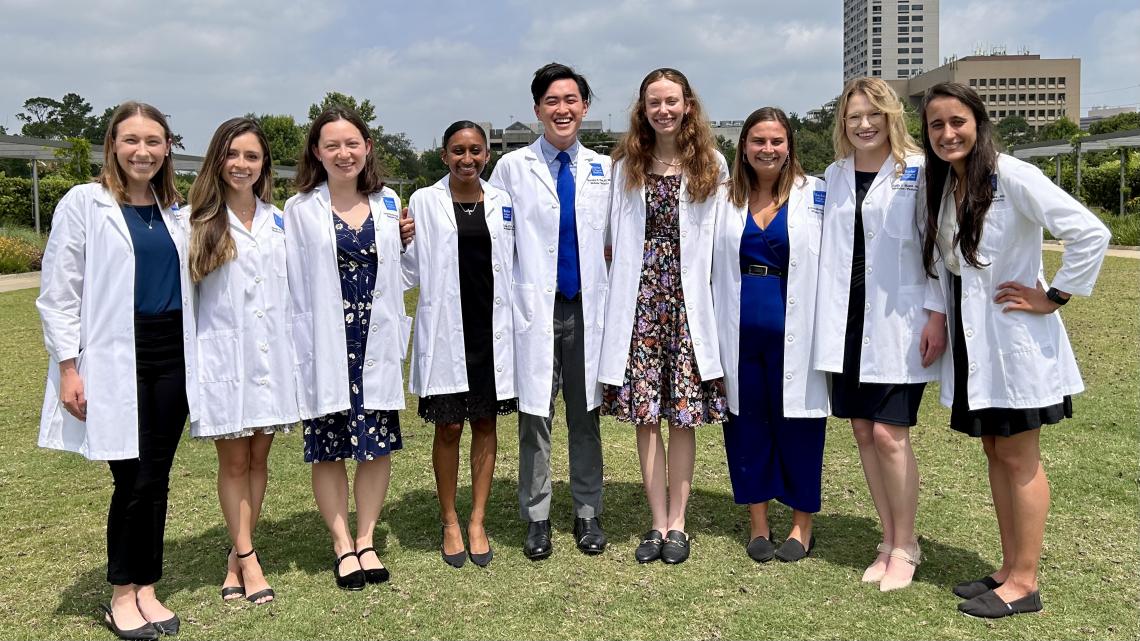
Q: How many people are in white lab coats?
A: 9